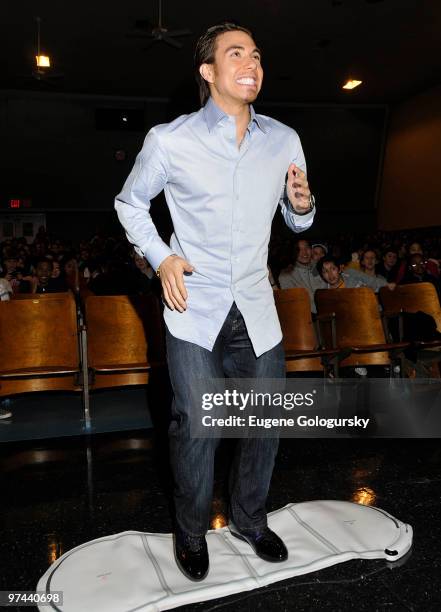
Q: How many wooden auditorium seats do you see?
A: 5